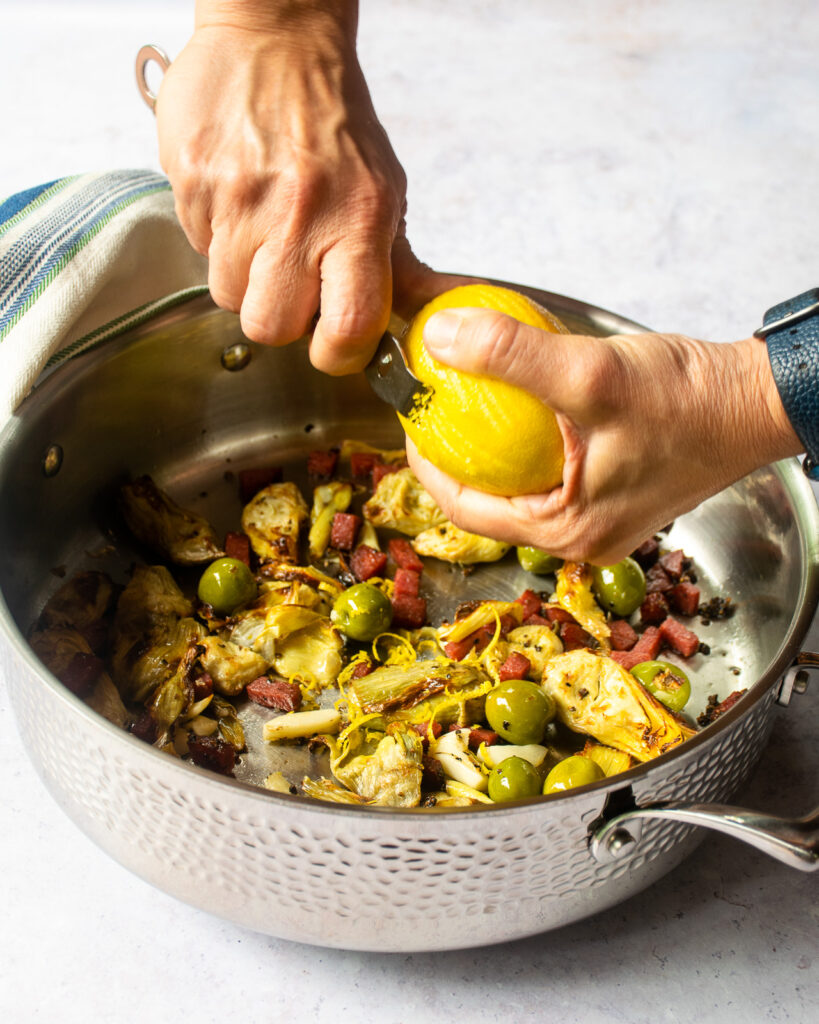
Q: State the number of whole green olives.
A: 8